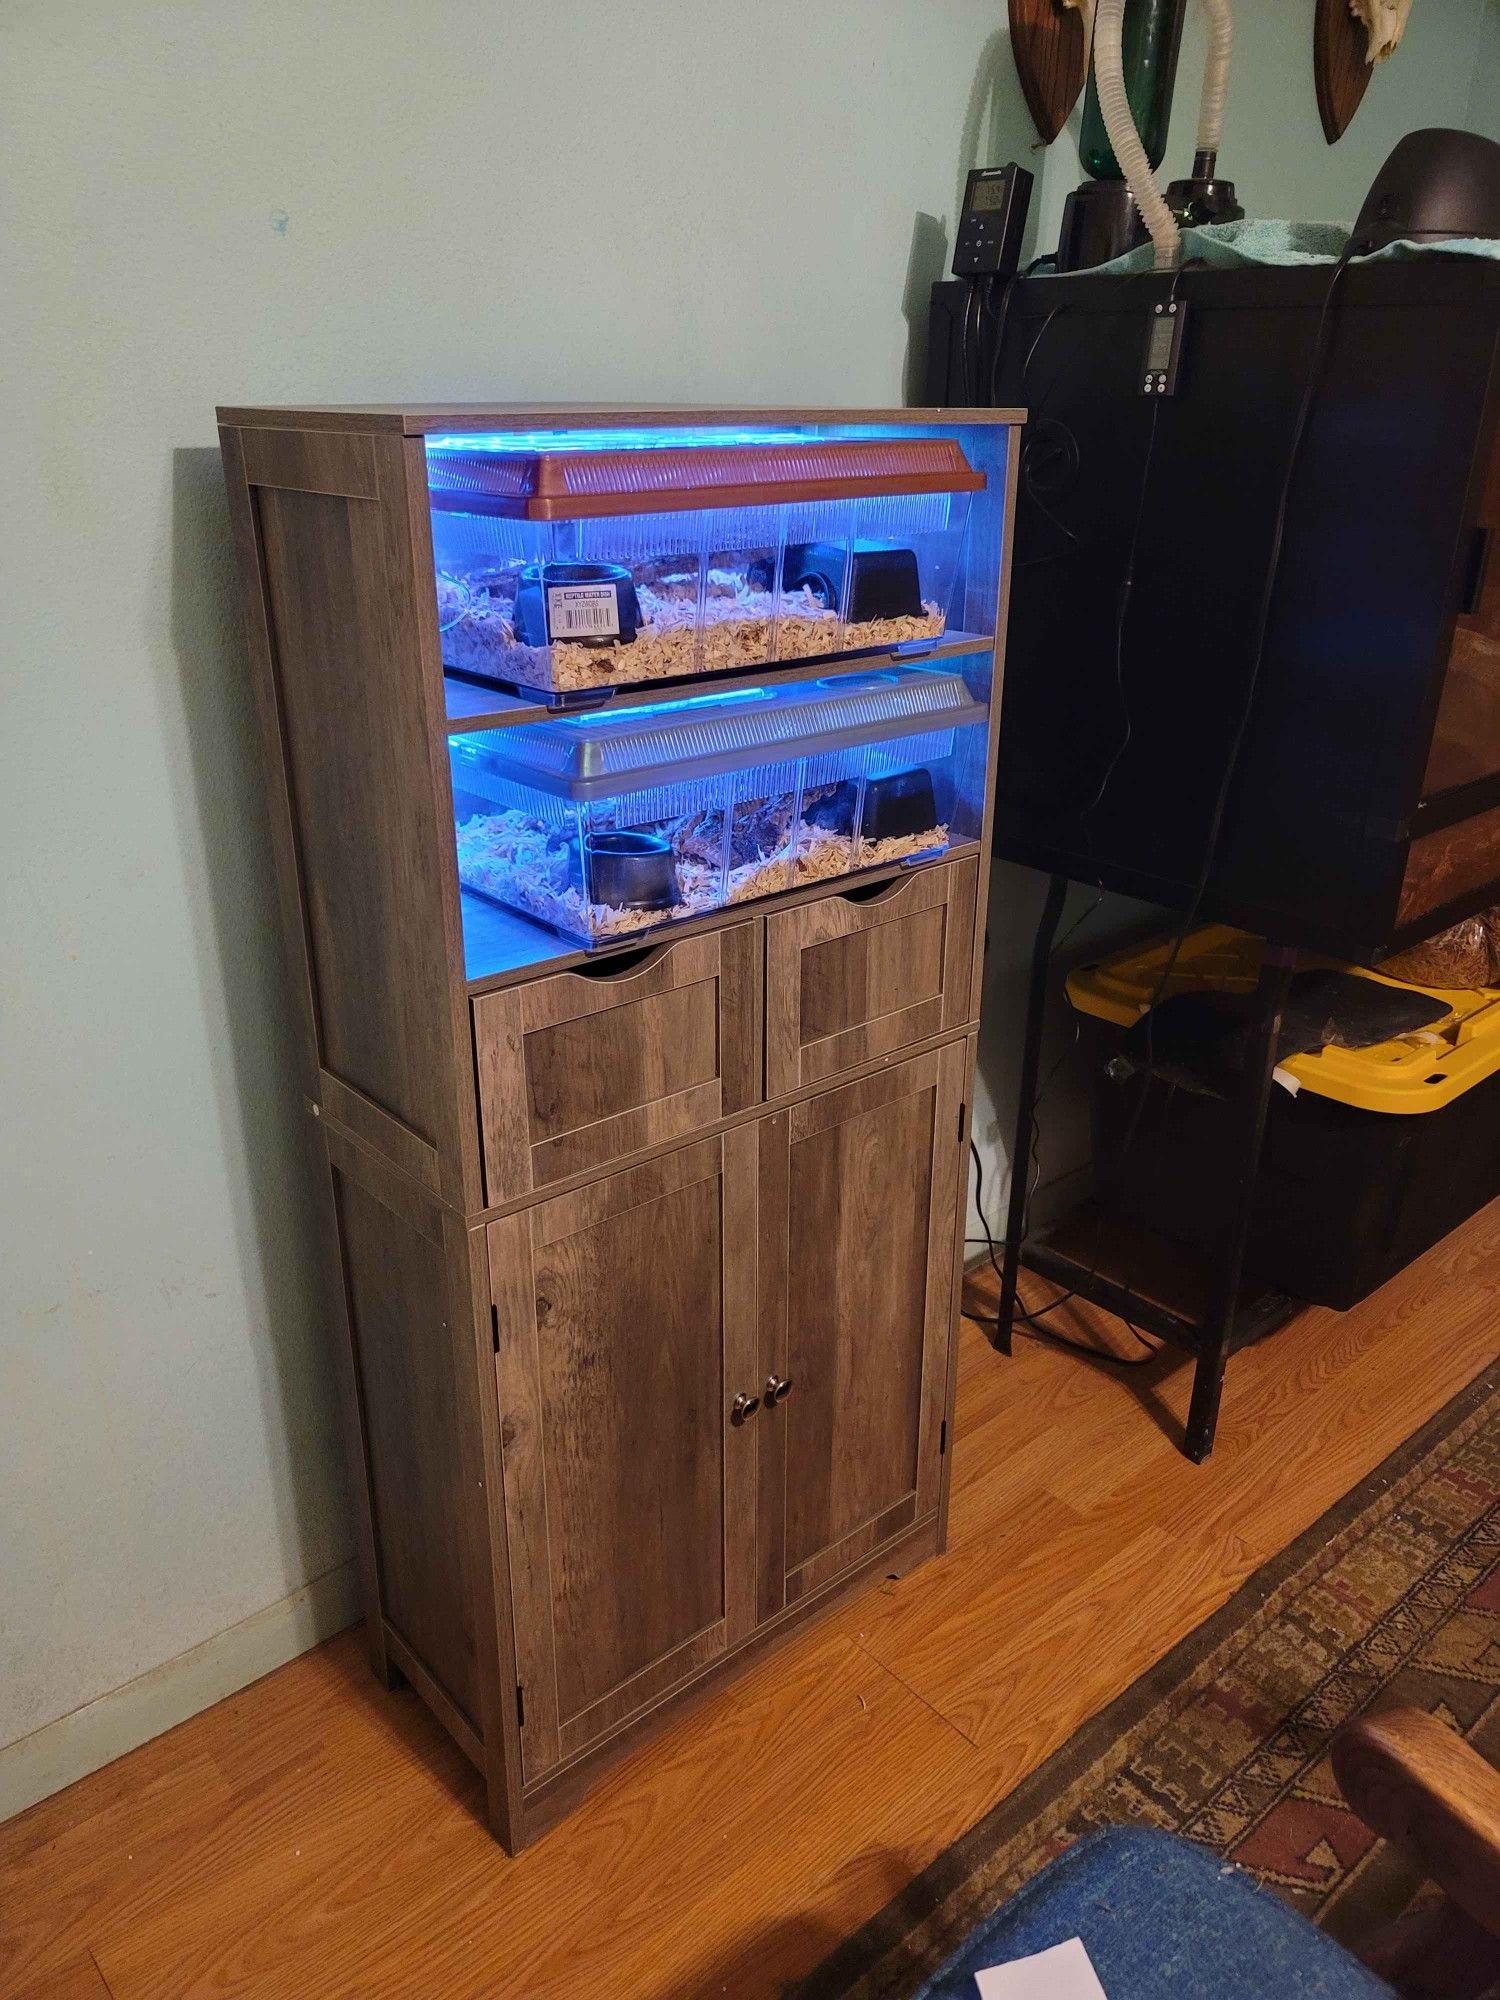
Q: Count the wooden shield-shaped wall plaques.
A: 2